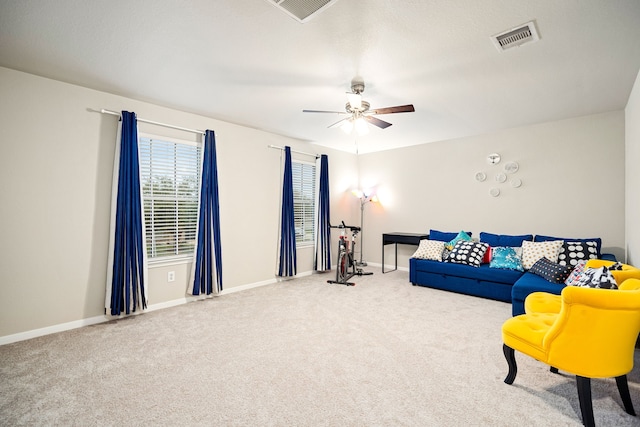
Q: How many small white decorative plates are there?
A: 6